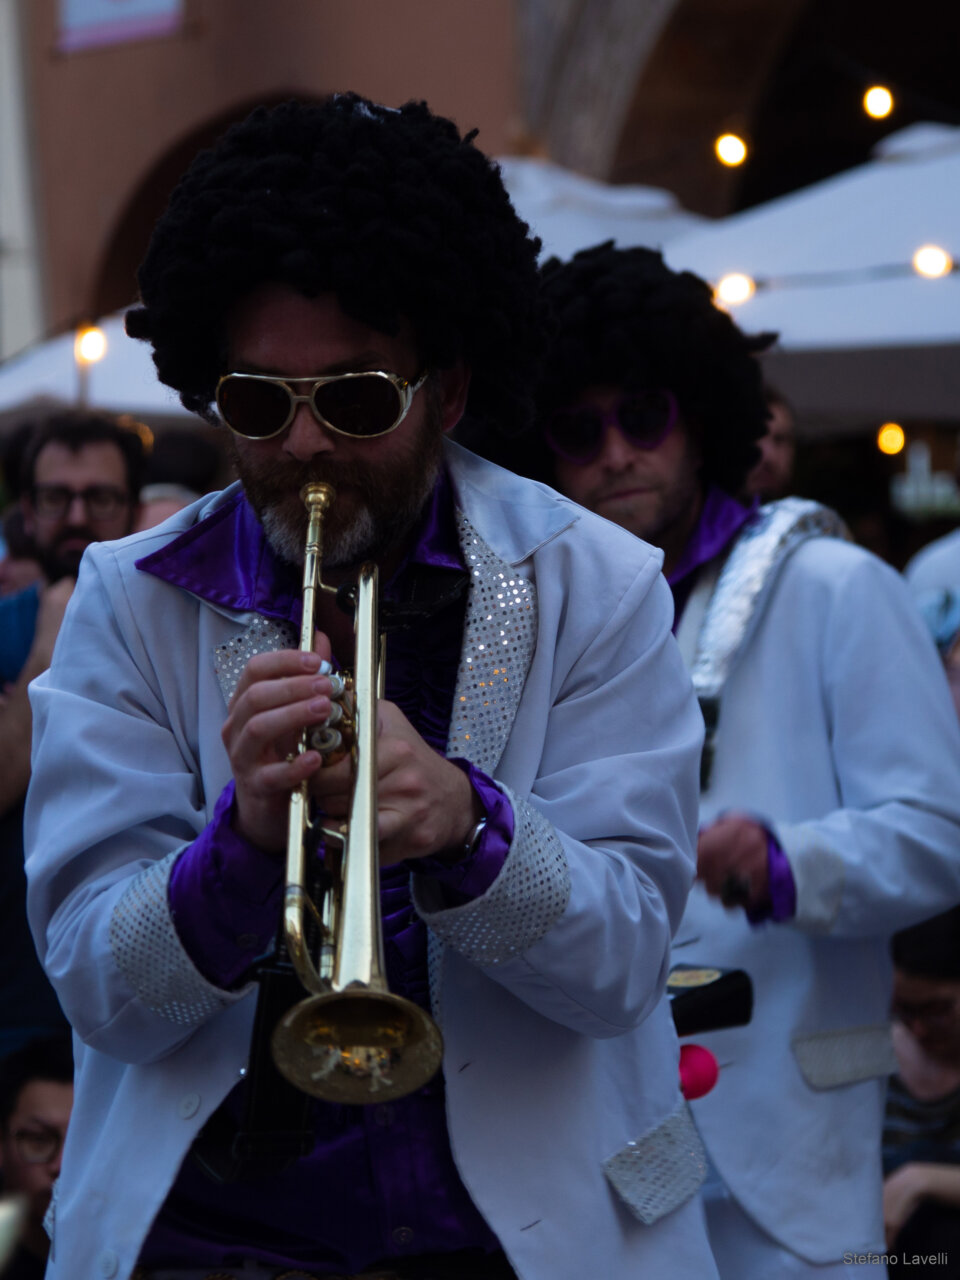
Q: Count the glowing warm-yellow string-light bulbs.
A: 6